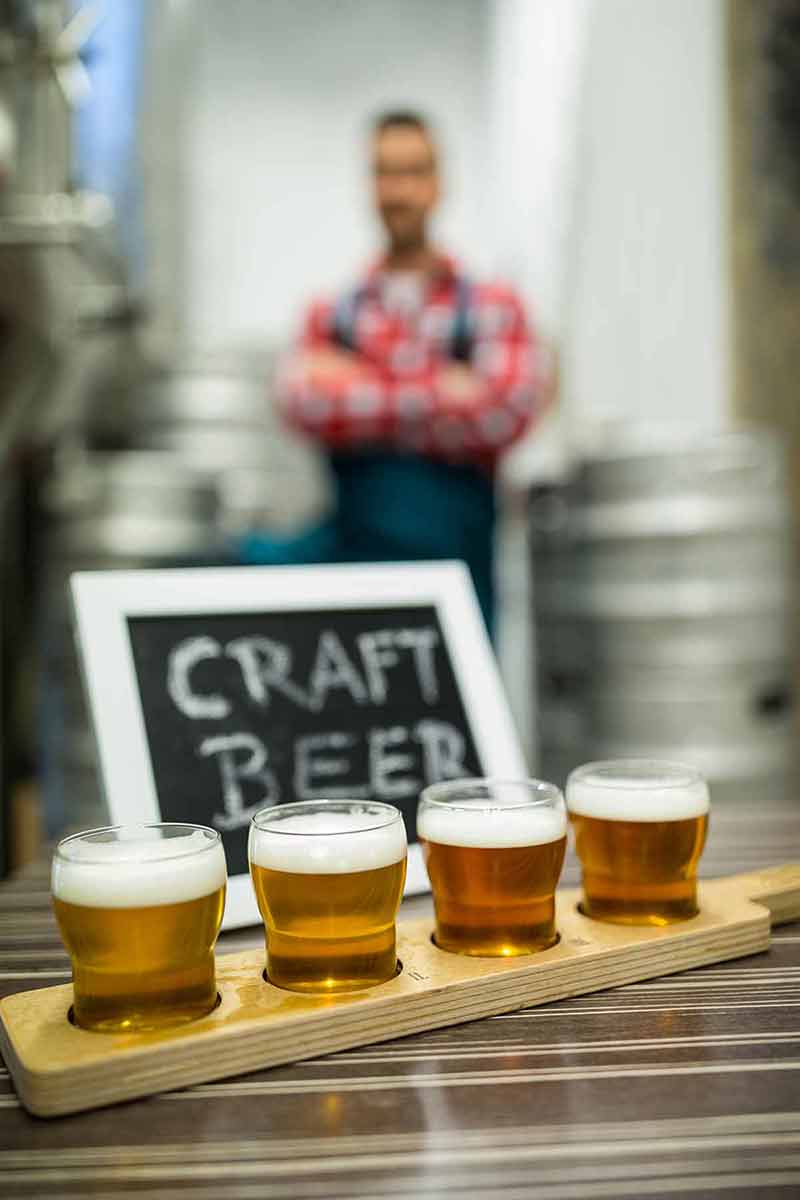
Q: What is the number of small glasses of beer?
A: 4